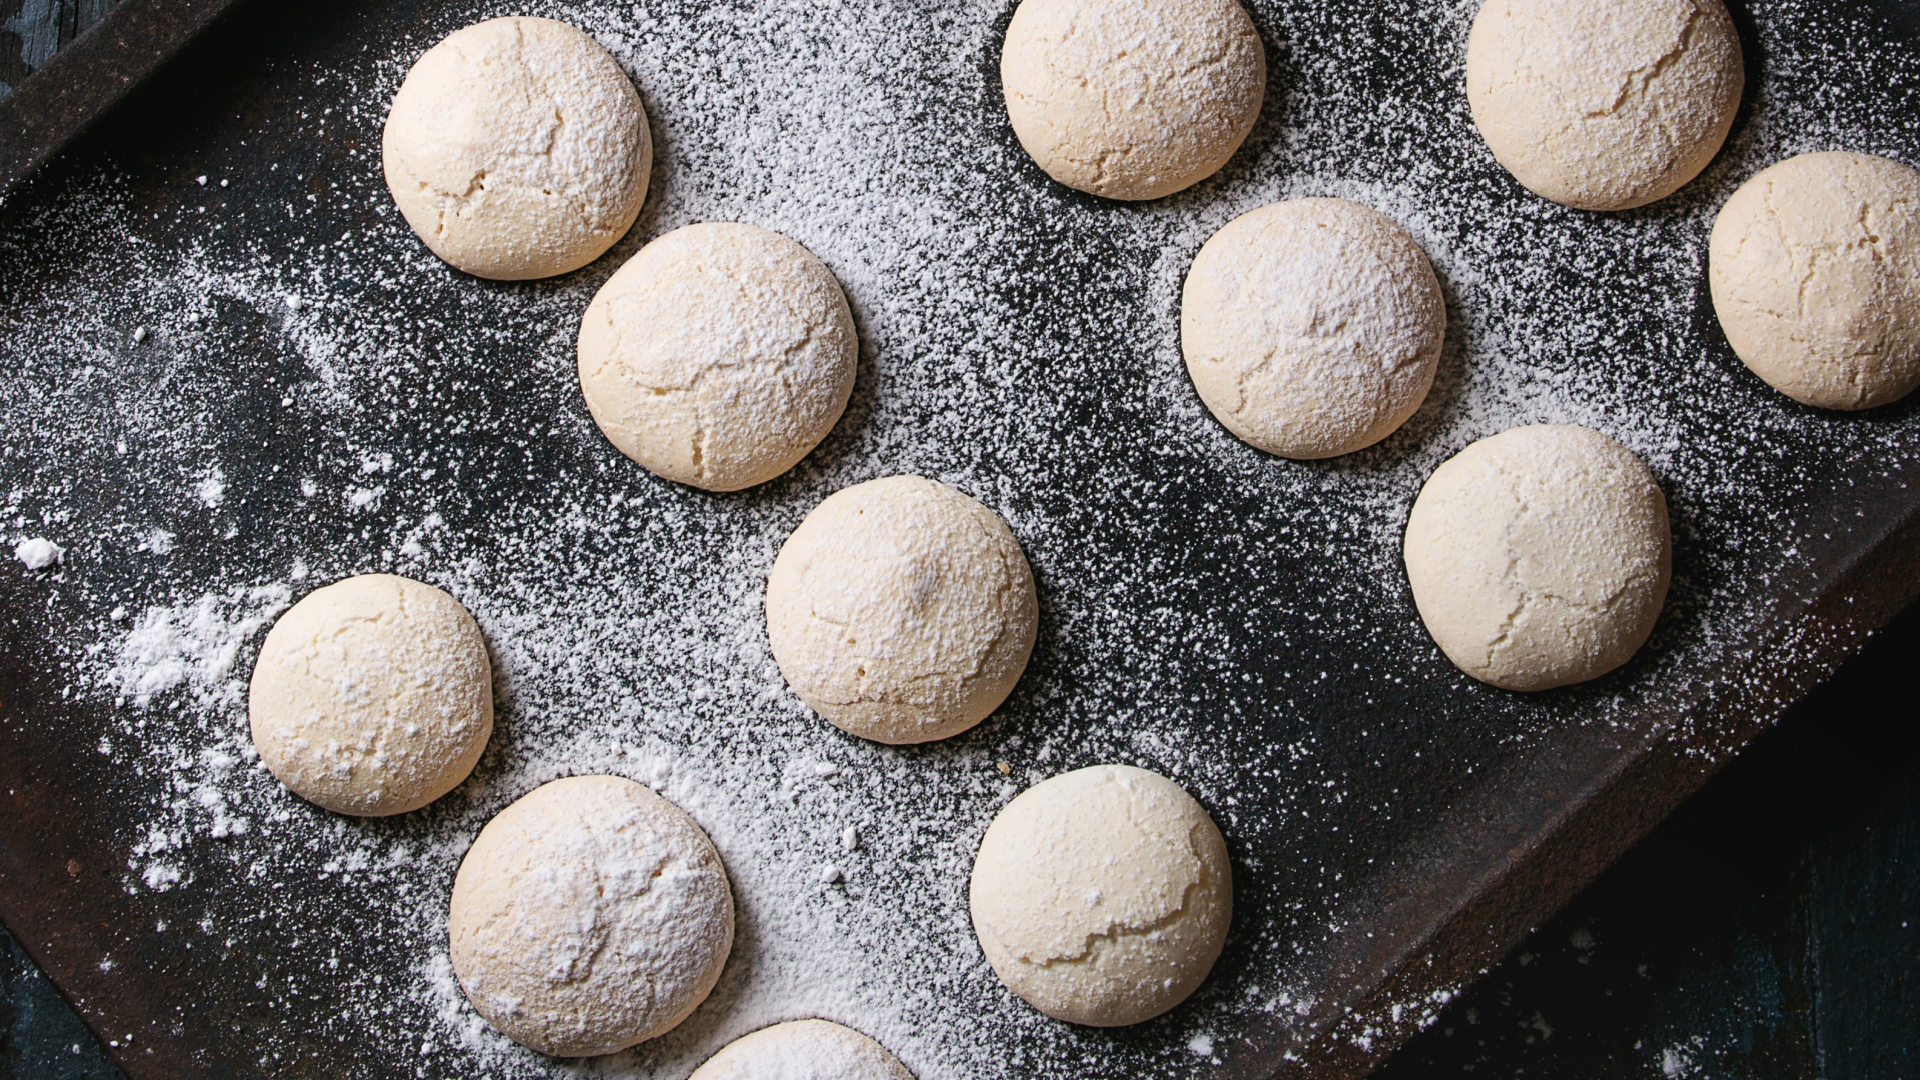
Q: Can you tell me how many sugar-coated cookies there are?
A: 12